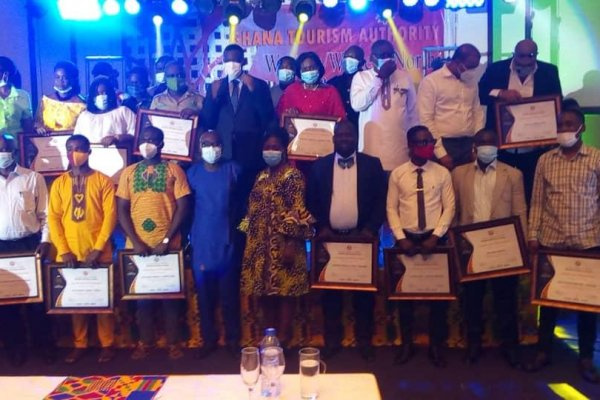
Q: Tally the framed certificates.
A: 12